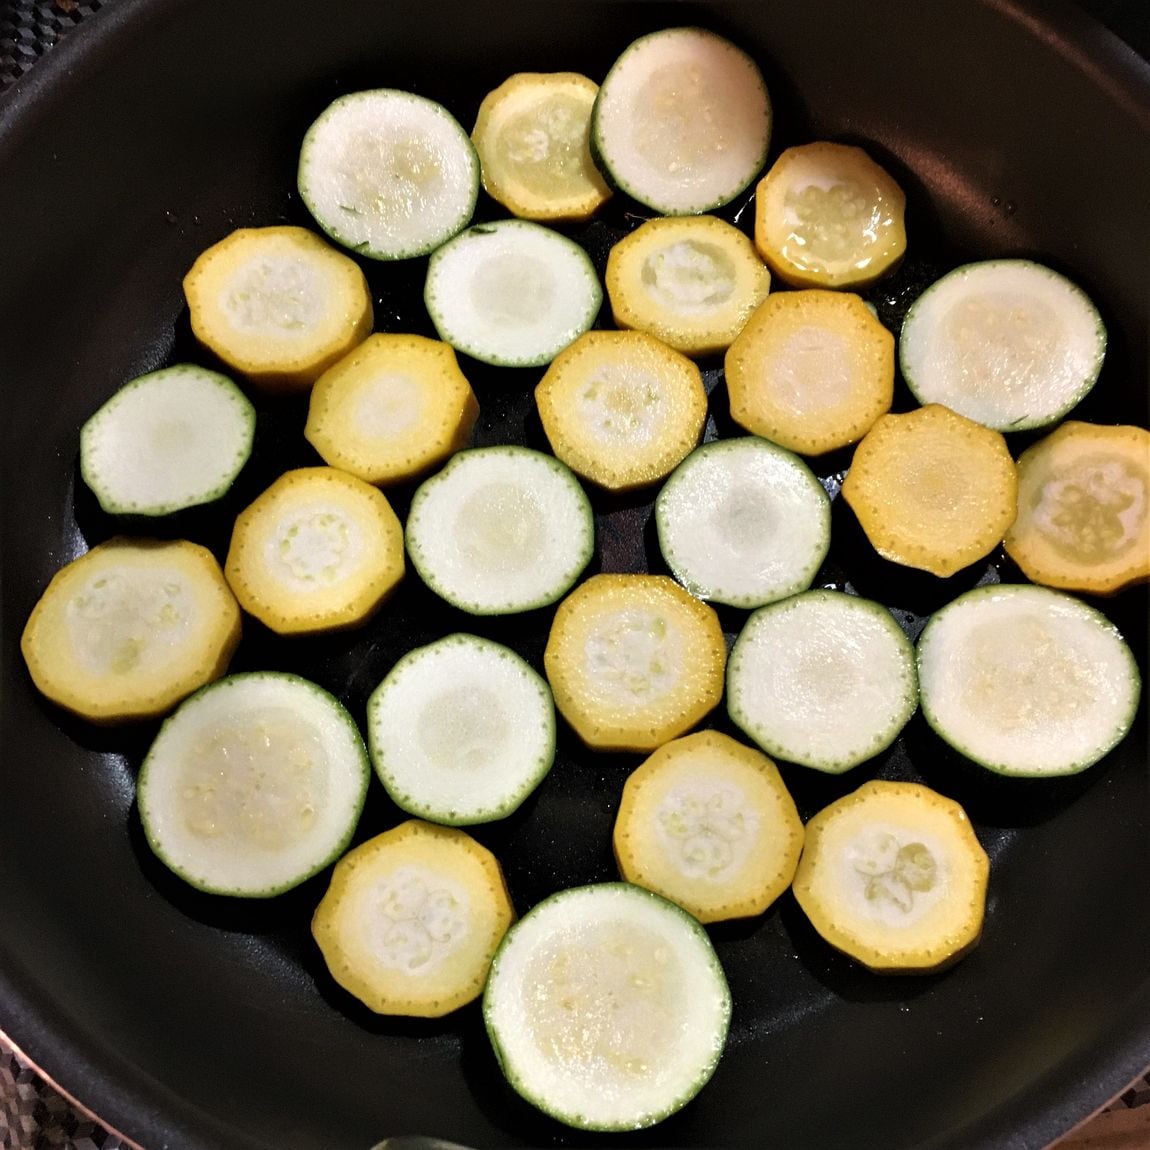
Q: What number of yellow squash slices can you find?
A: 15